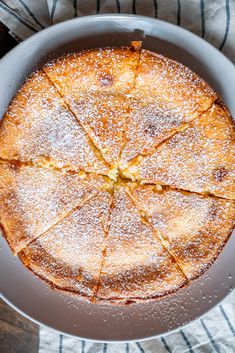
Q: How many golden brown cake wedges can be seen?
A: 8